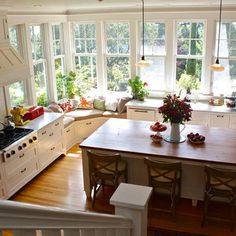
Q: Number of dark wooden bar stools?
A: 3